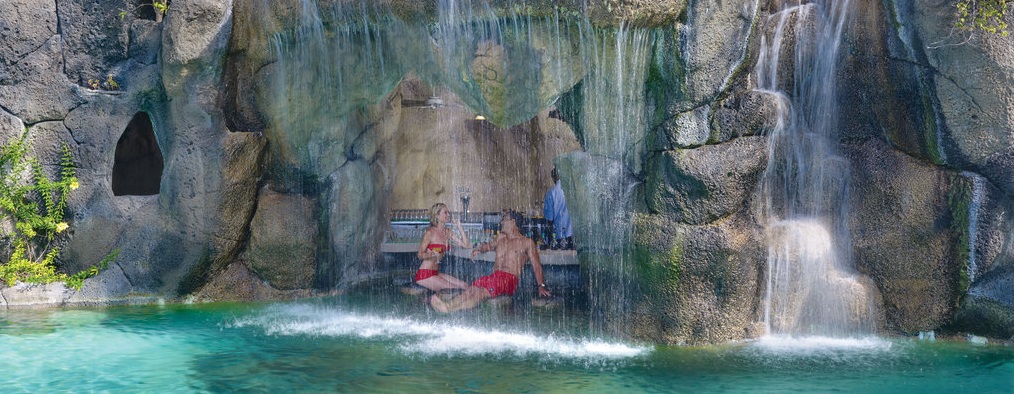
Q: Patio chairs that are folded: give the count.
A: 0